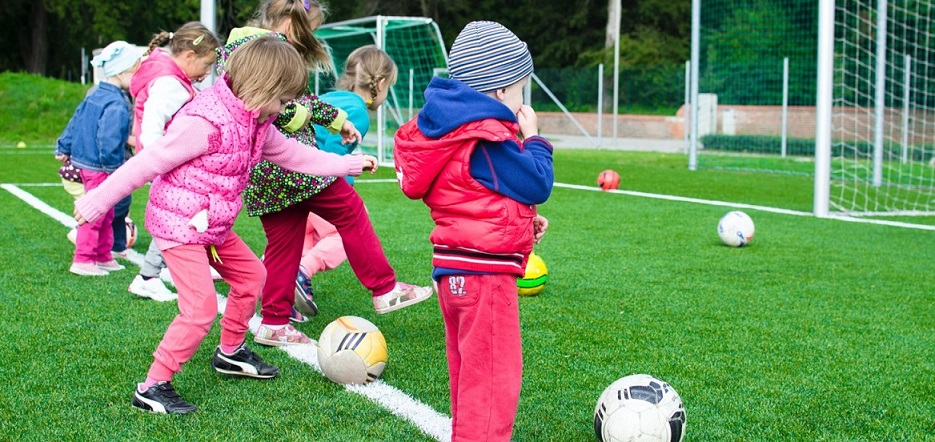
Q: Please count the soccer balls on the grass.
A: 6